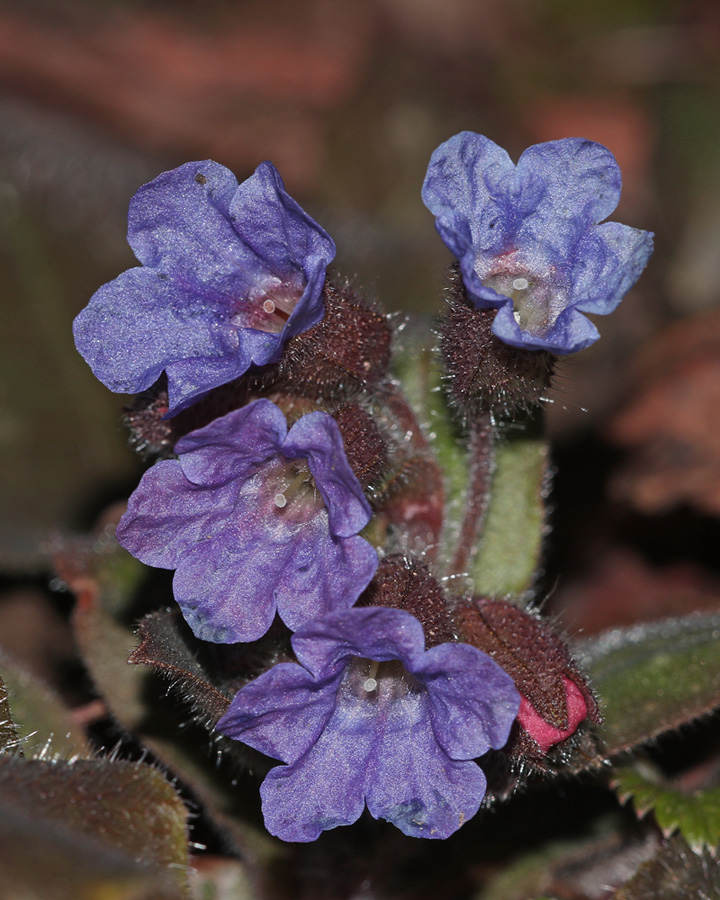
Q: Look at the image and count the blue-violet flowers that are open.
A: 4